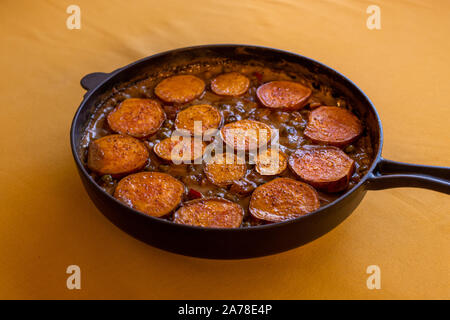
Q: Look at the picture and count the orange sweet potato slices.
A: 15